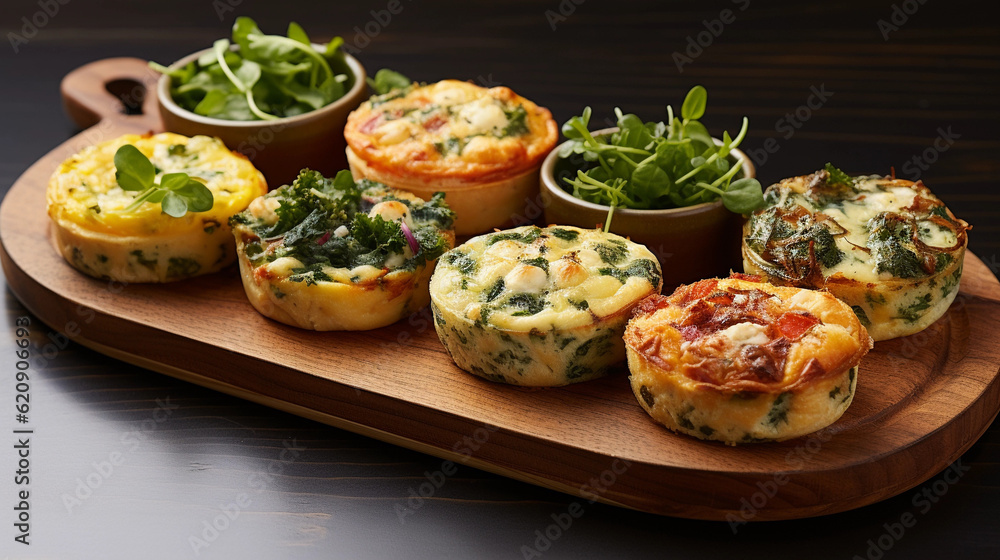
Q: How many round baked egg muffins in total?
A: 6